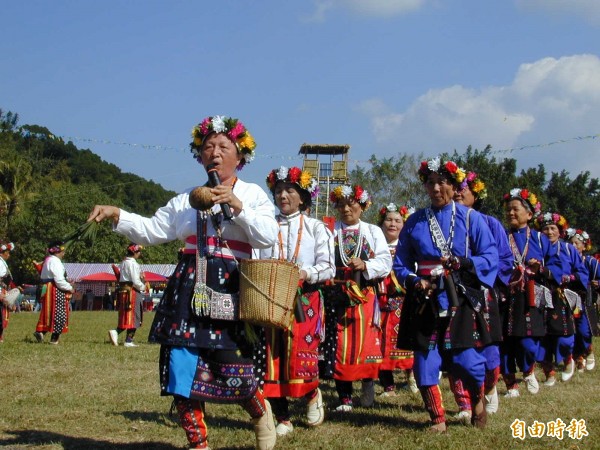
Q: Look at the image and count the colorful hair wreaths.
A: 12